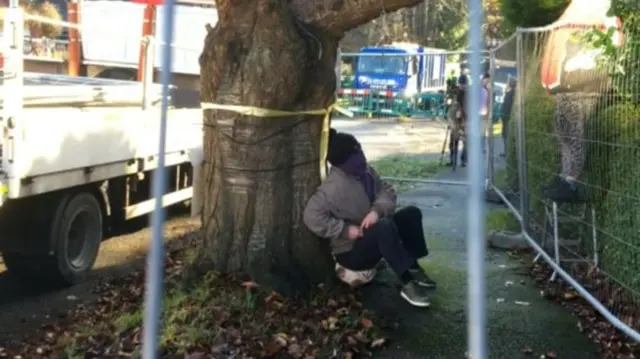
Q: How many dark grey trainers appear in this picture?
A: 2